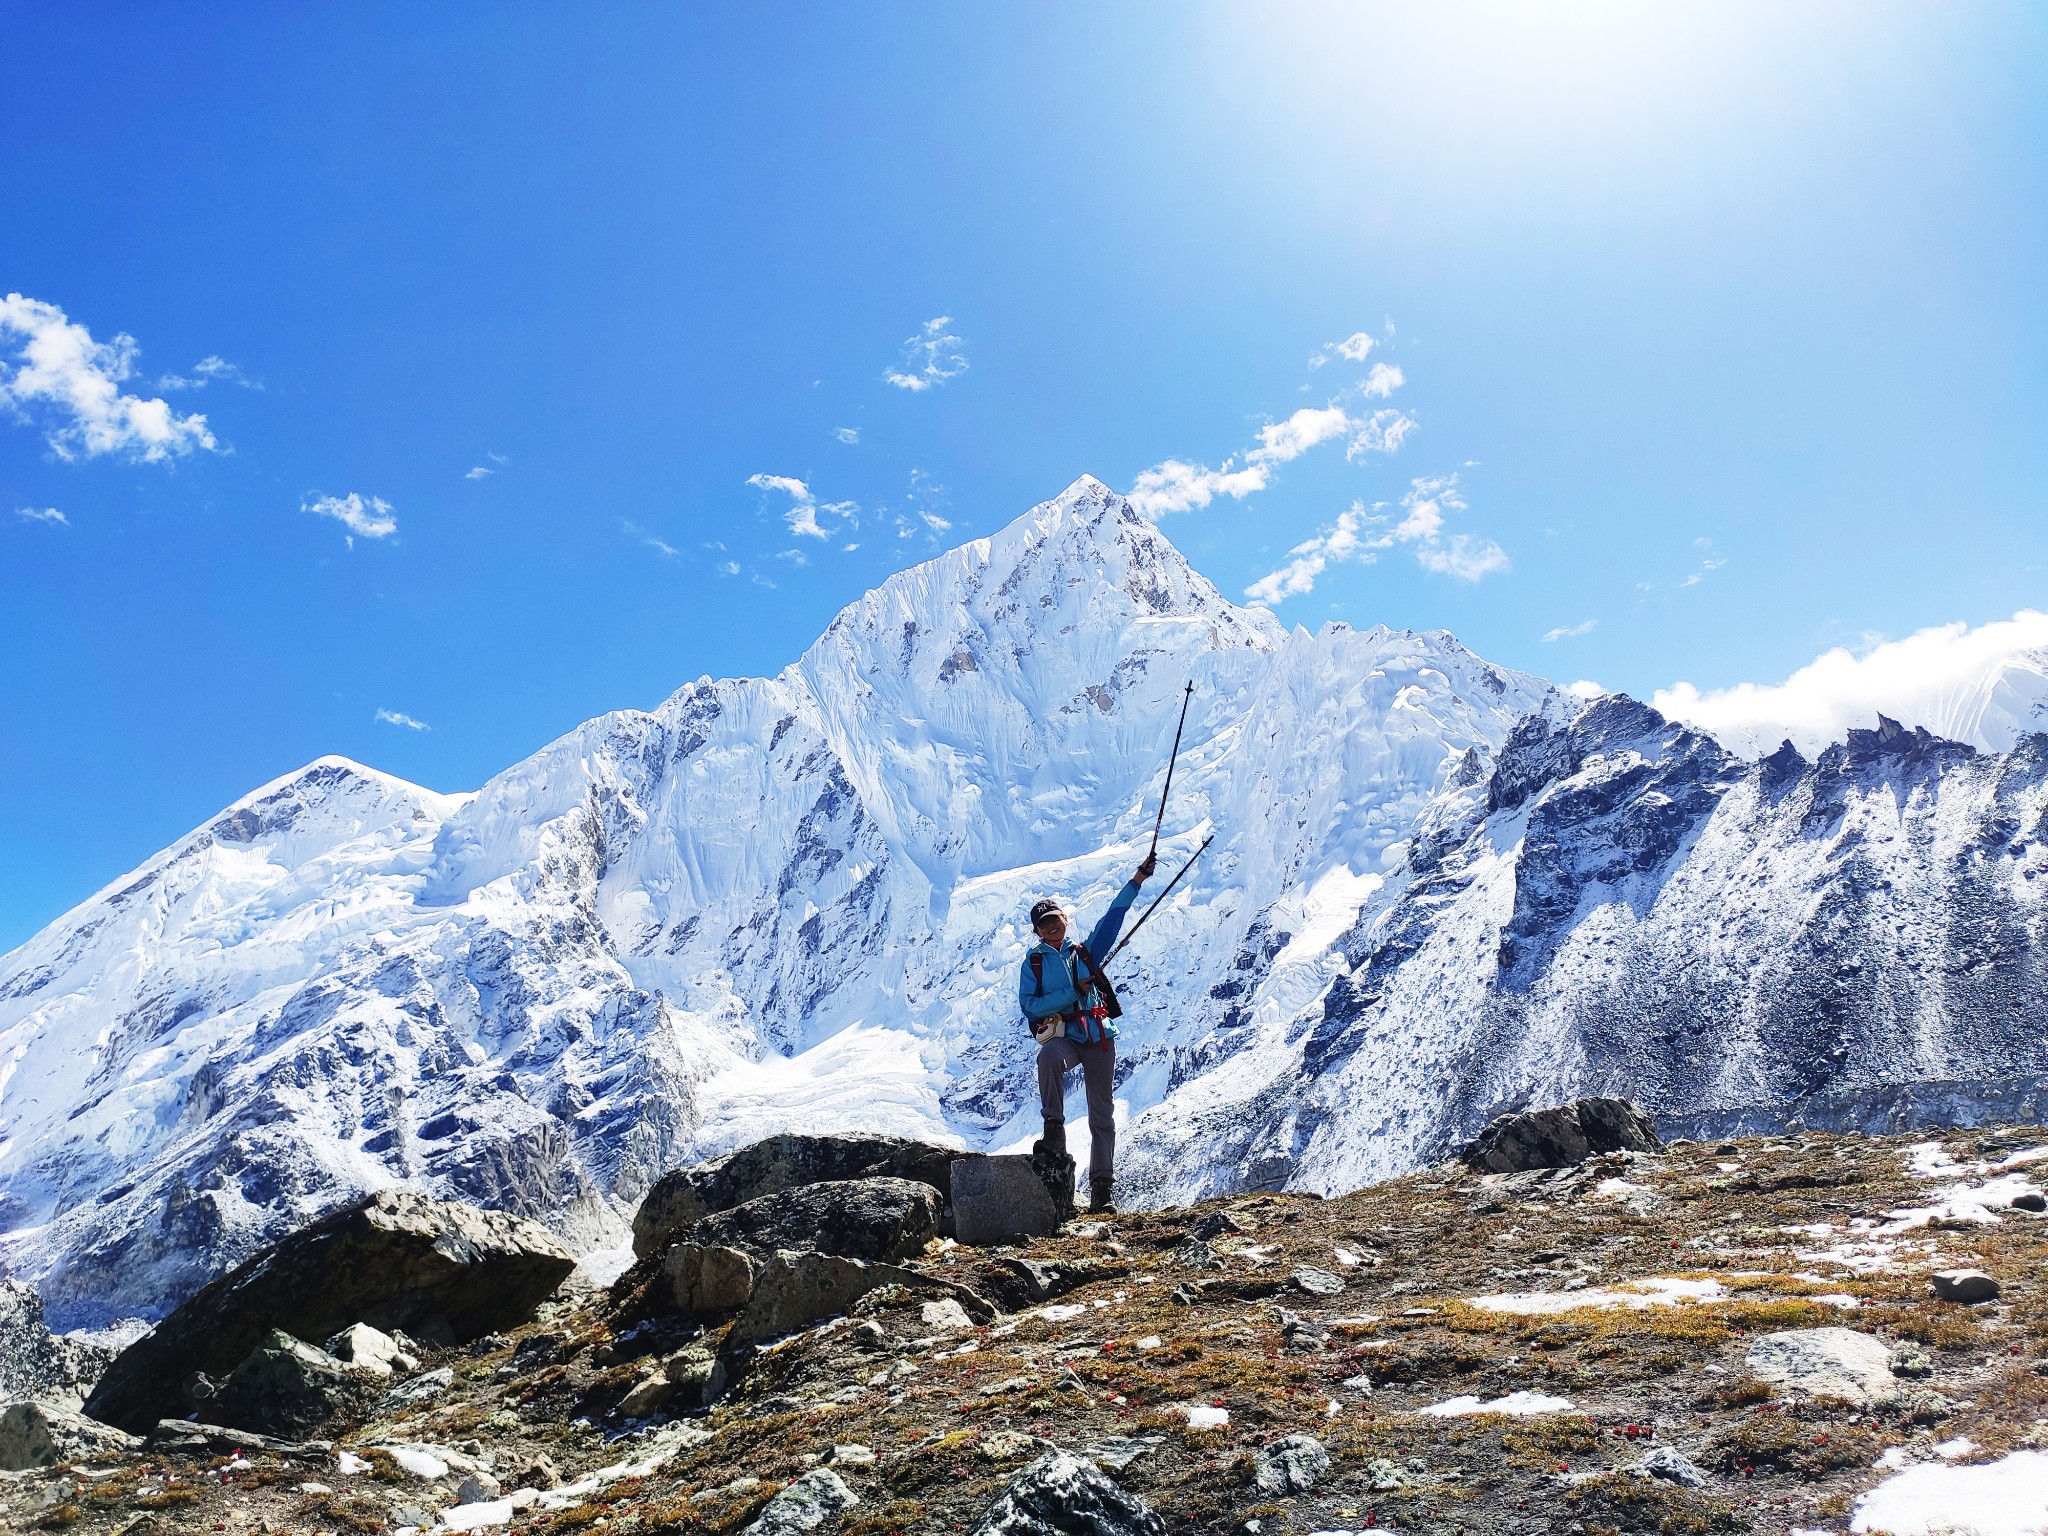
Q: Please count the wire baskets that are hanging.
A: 0